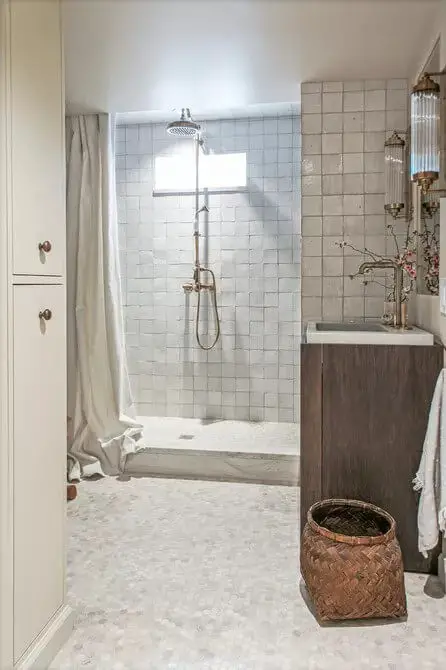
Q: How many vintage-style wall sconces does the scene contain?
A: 2